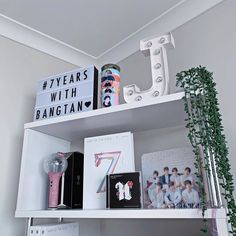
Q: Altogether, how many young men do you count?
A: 7